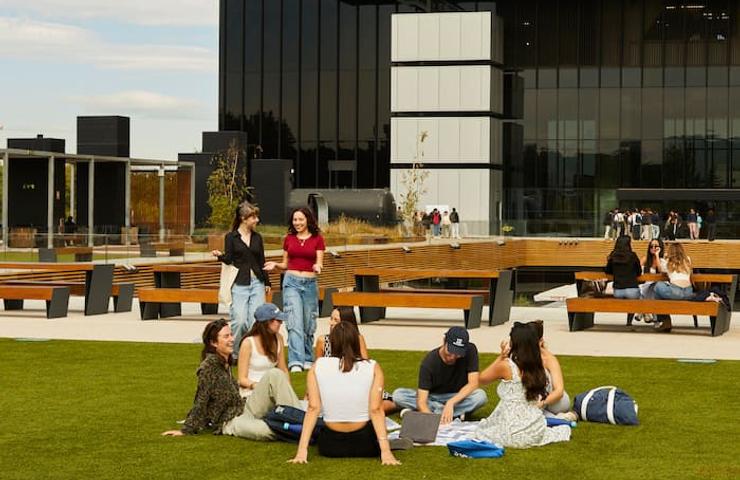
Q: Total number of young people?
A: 12